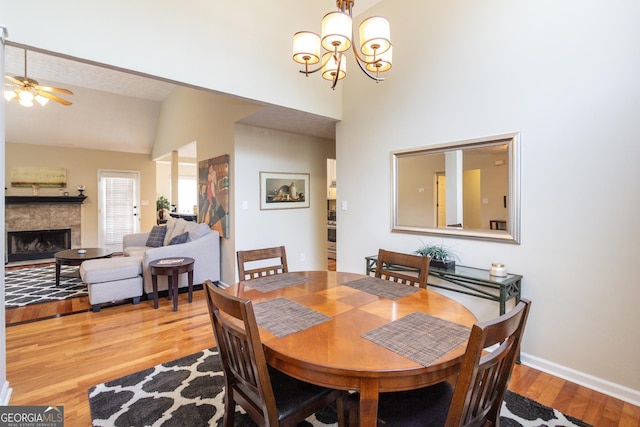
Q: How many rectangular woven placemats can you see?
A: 4